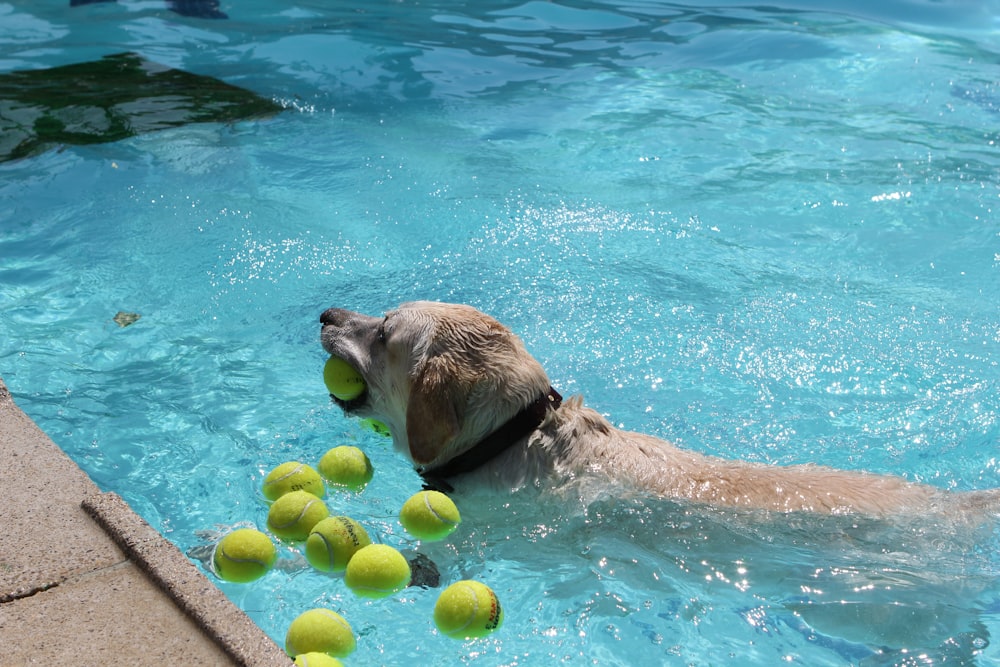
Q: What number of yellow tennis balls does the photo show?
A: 12